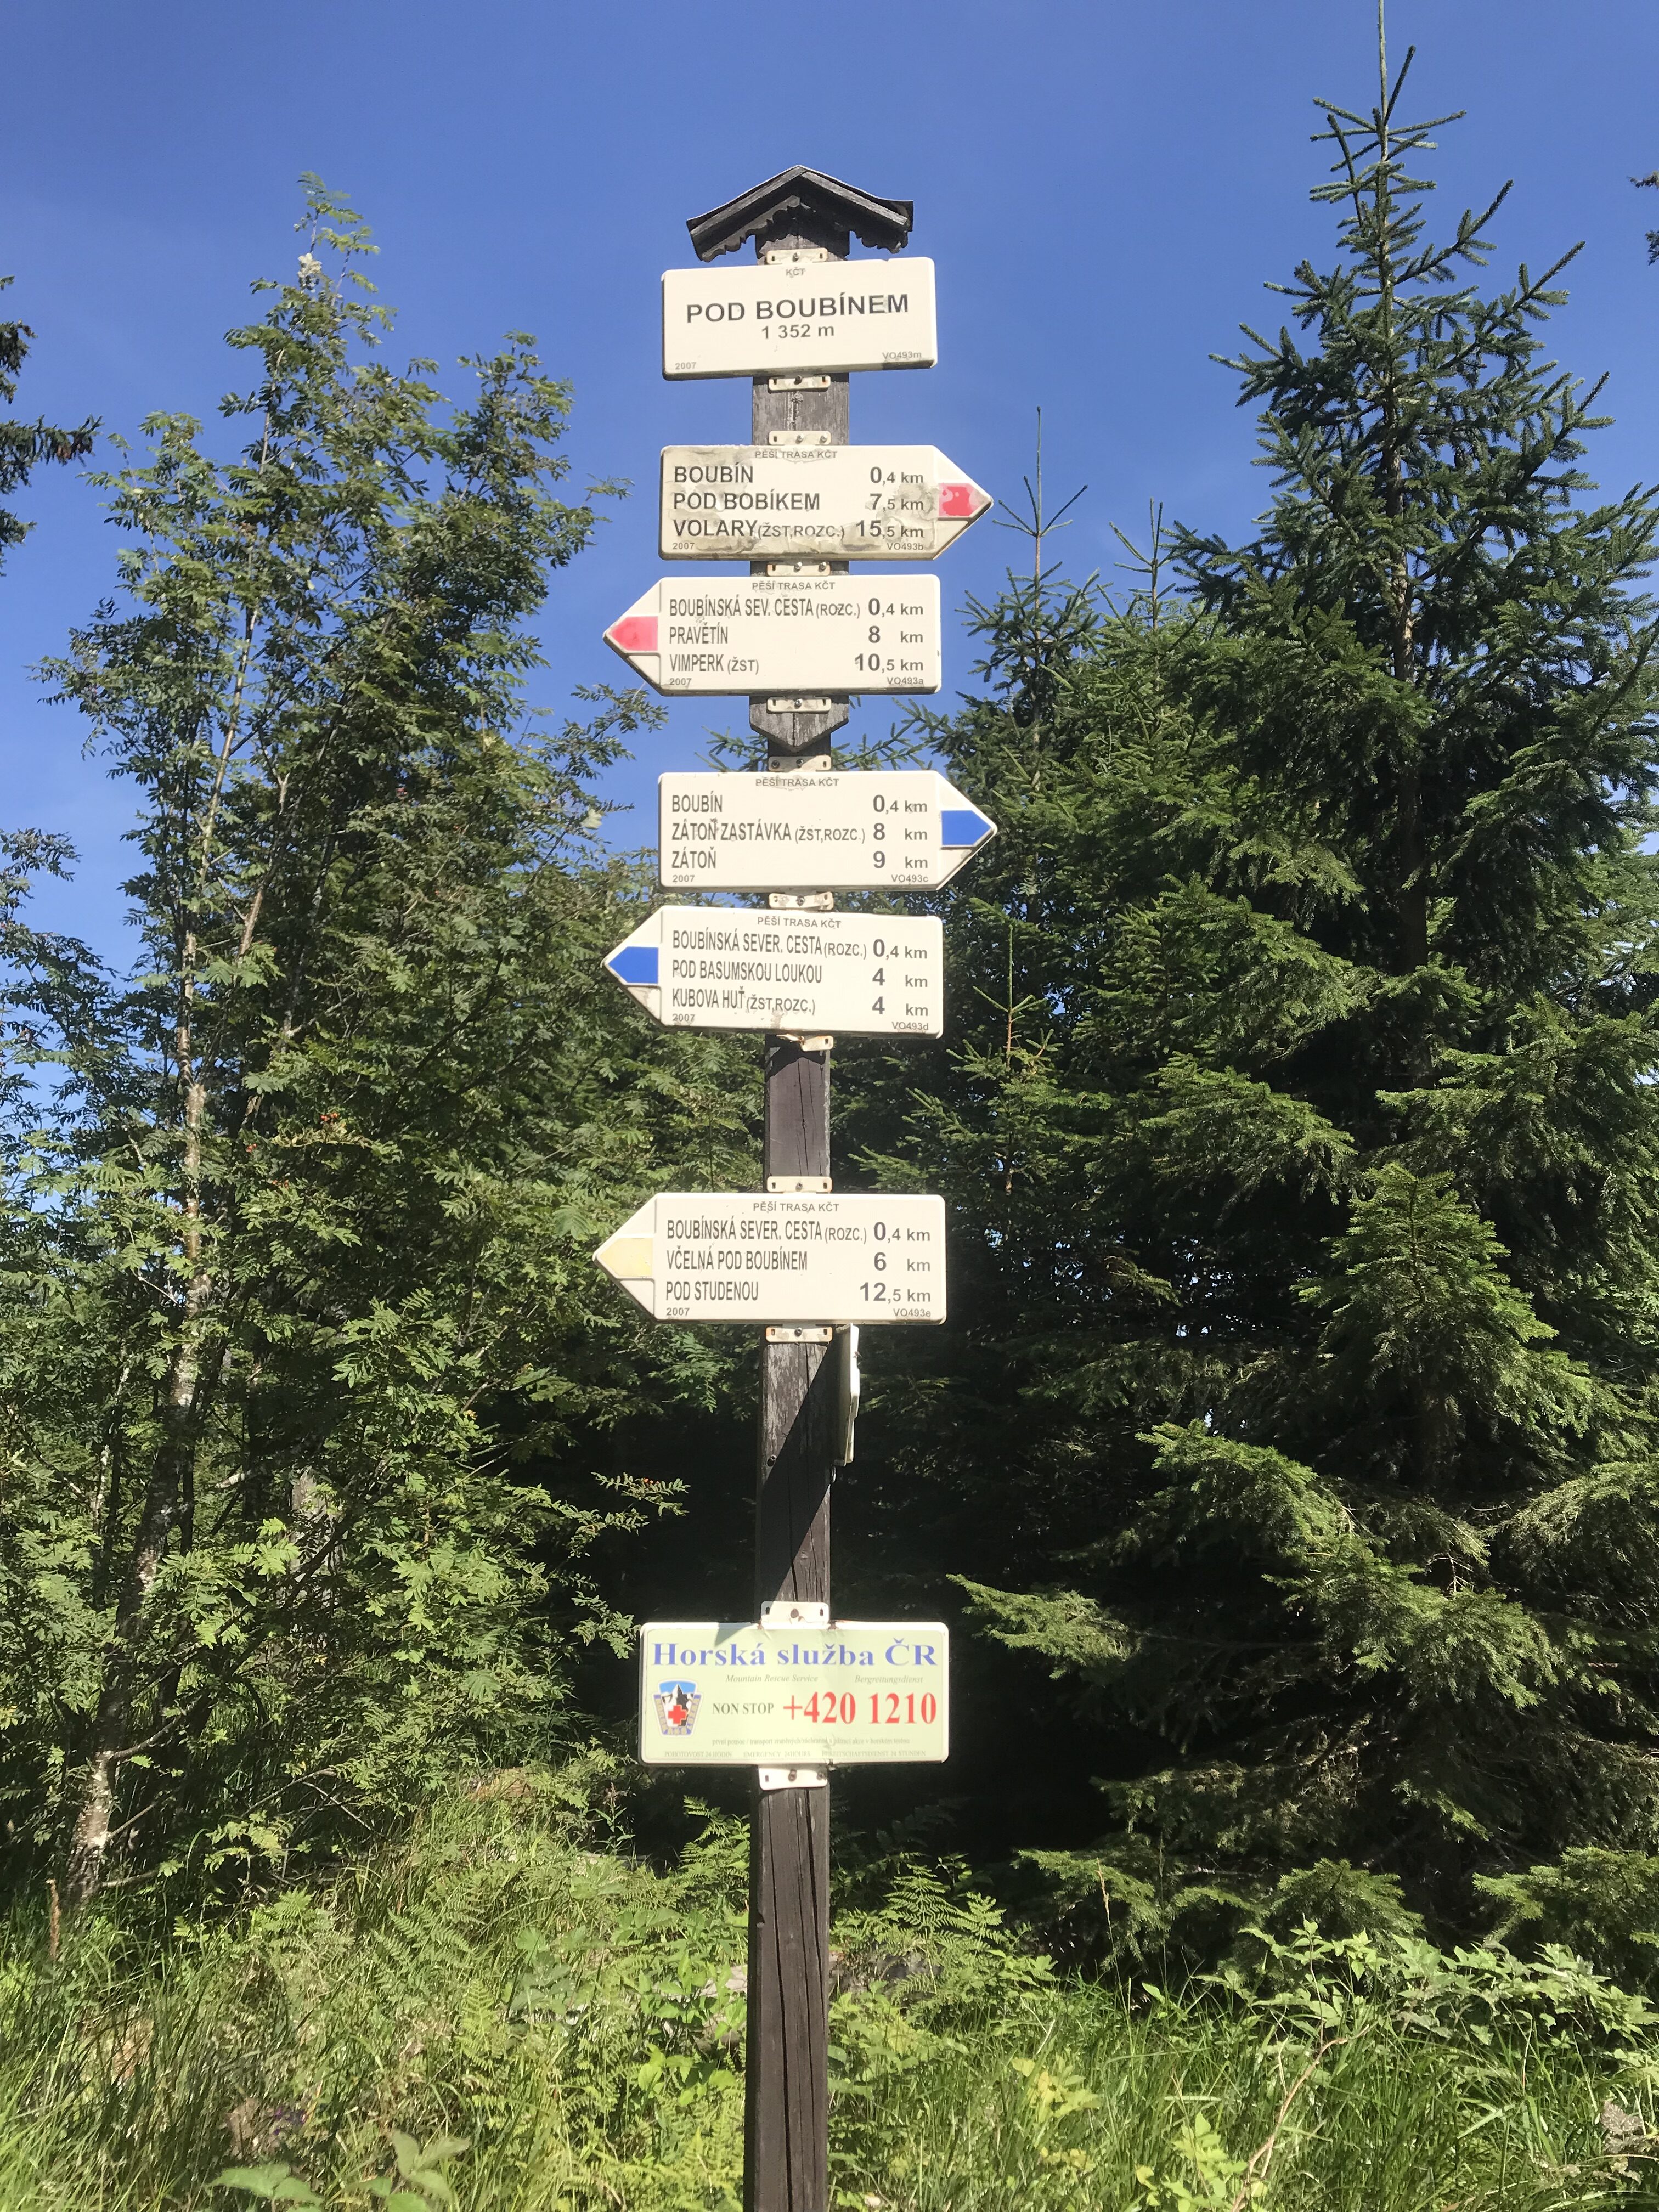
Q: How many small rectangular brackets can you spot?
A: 12